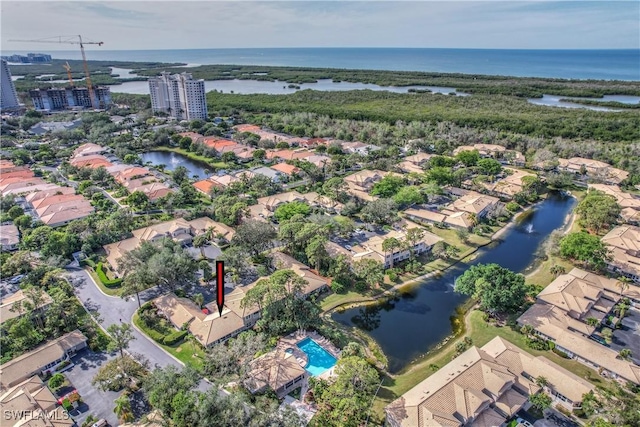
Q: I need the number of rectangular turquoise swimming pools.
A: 1